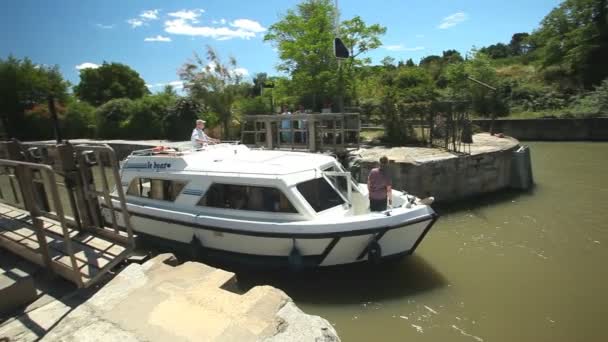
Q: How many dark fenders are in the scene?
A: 3